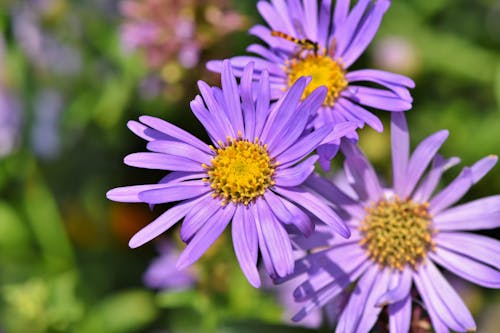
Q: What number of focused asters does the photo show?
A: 3